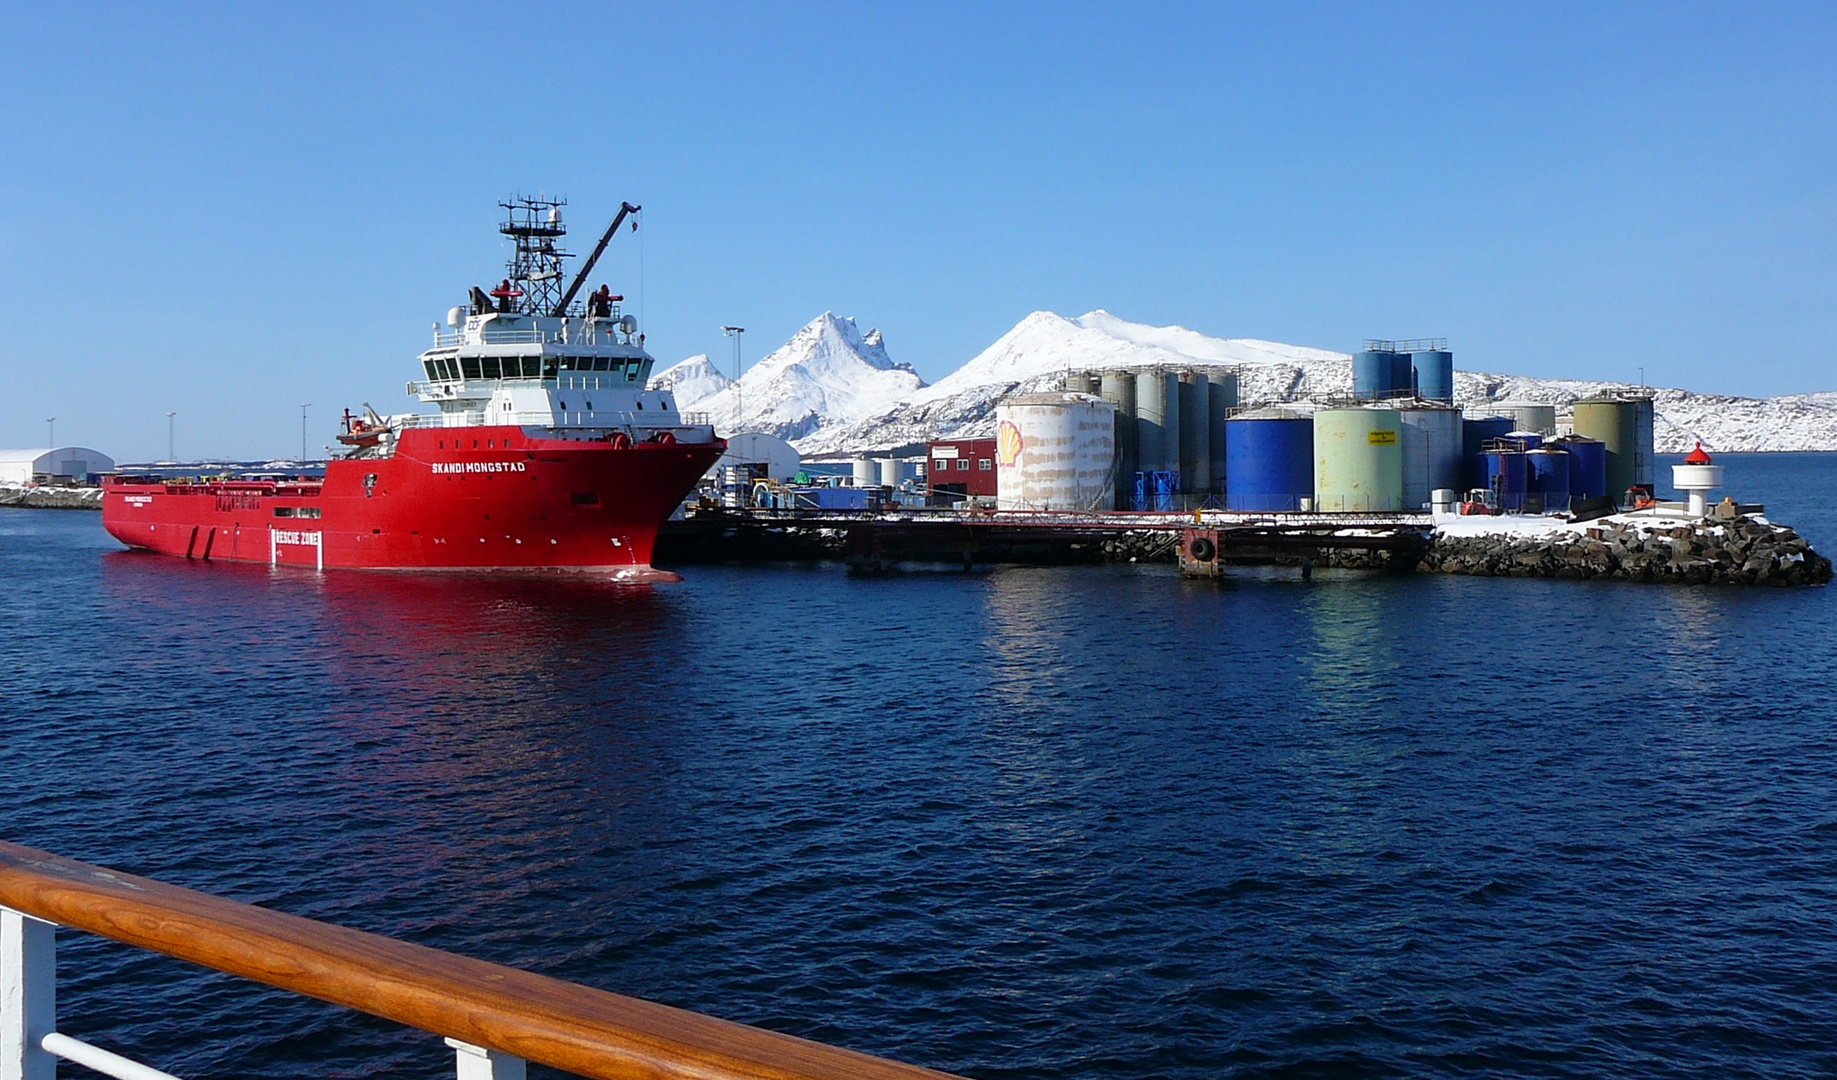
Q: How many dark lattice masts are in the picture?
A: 1